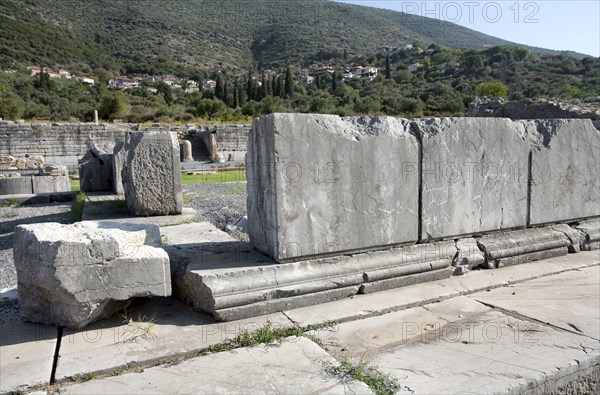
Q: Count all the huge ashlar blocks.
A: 3